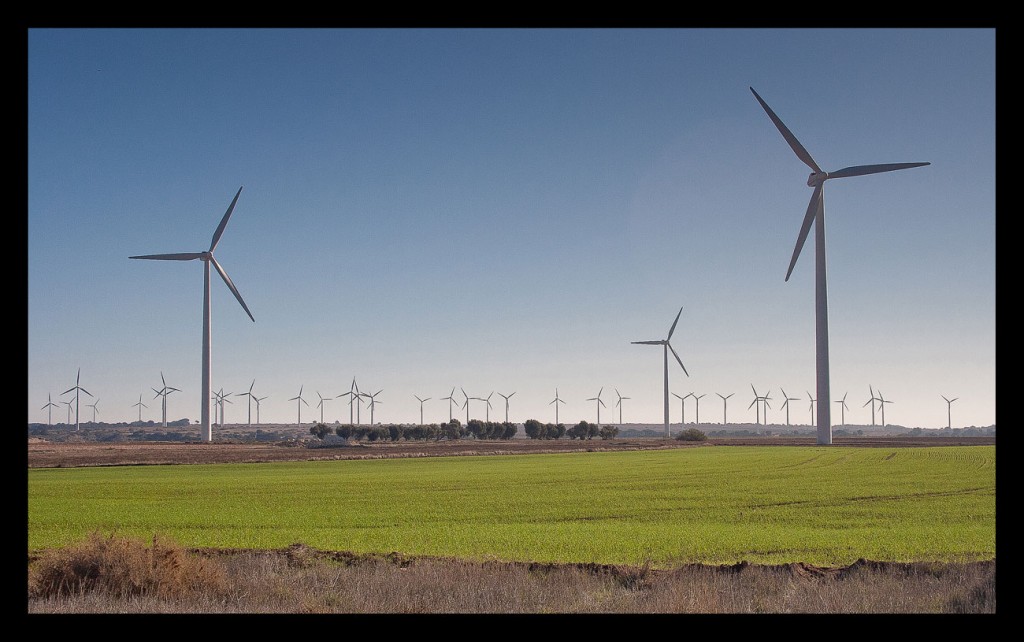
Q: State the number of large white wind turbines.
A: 3